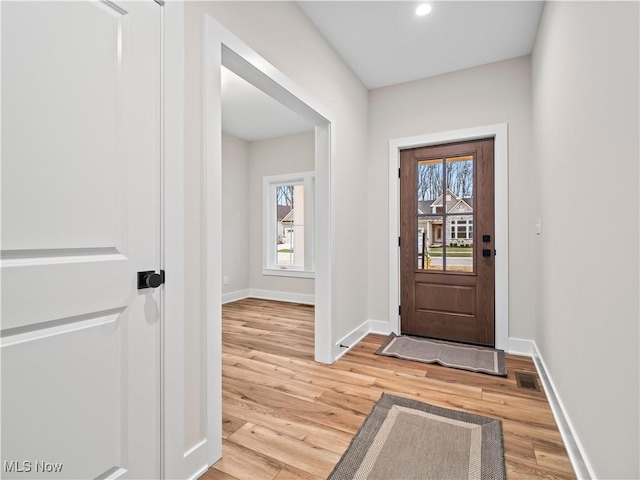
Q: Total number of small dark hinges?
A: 3